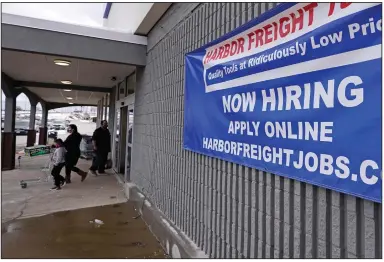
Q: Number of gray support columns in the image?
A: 3